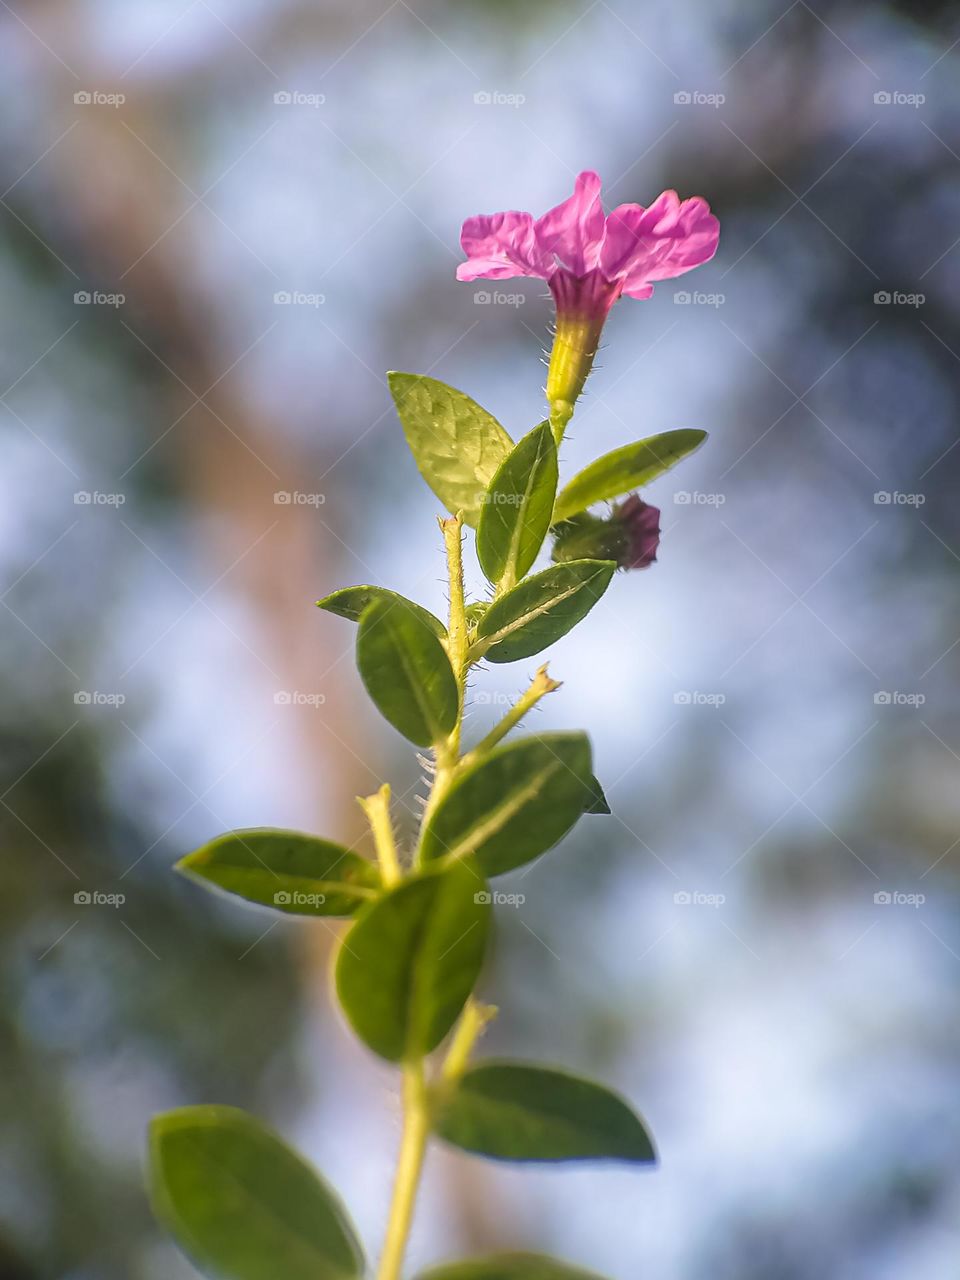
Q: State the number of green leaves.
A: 13